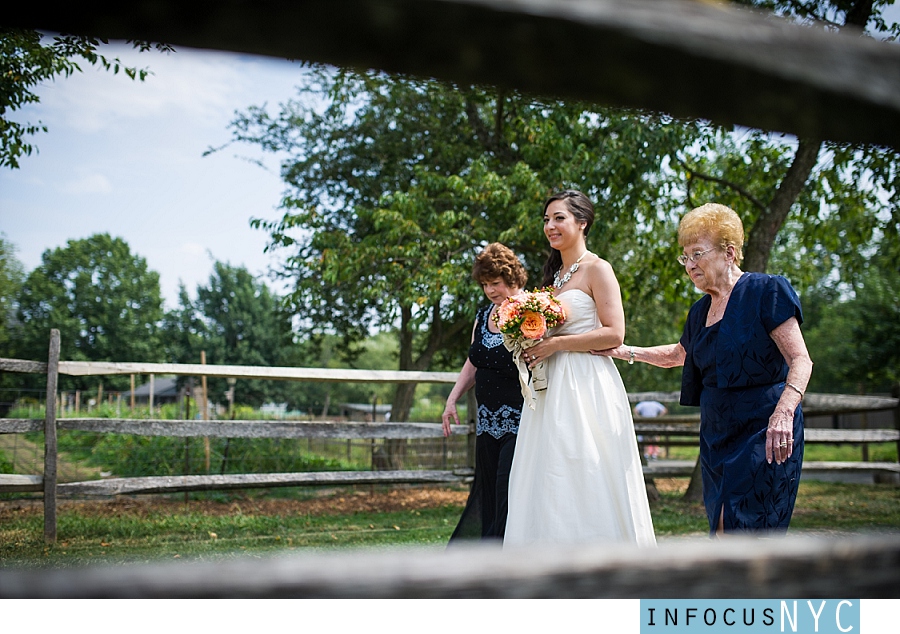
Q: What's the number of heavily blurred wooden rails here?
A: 2